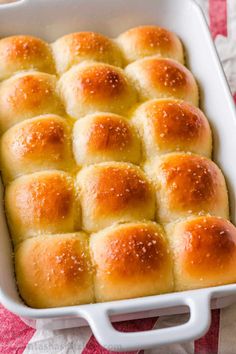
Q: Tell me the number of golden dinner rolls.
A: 15